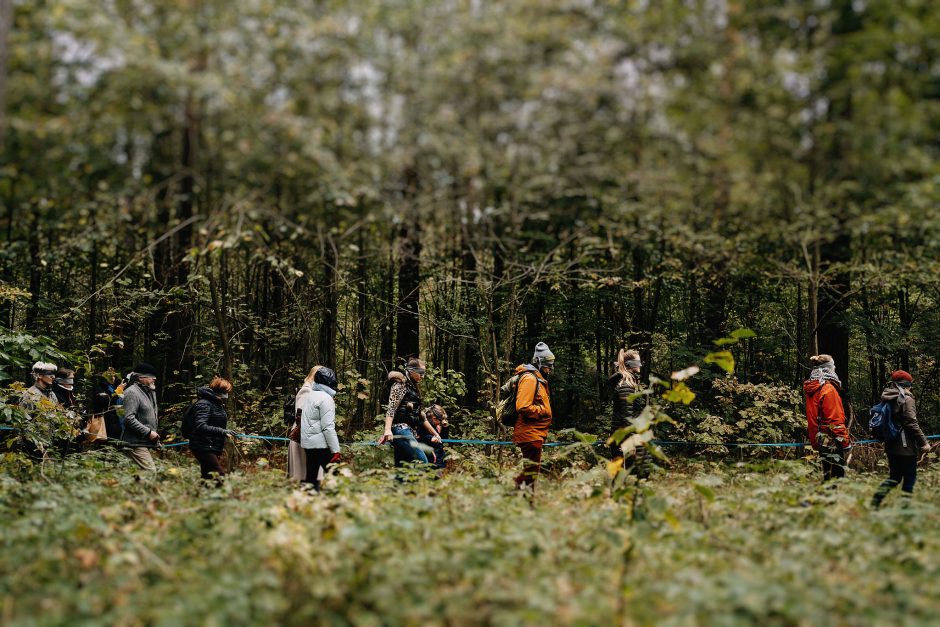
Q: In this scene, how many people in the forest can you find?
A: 13